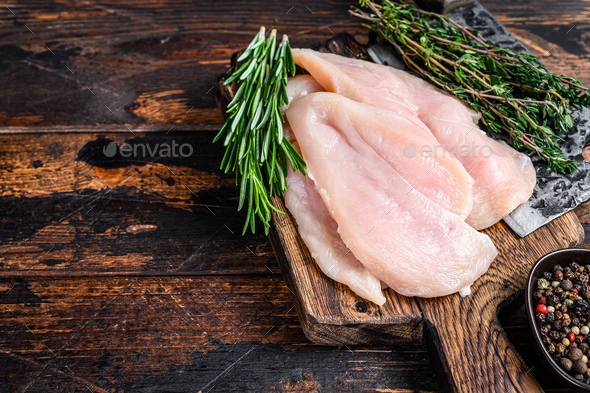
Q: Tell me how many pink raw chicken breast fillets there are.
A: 3